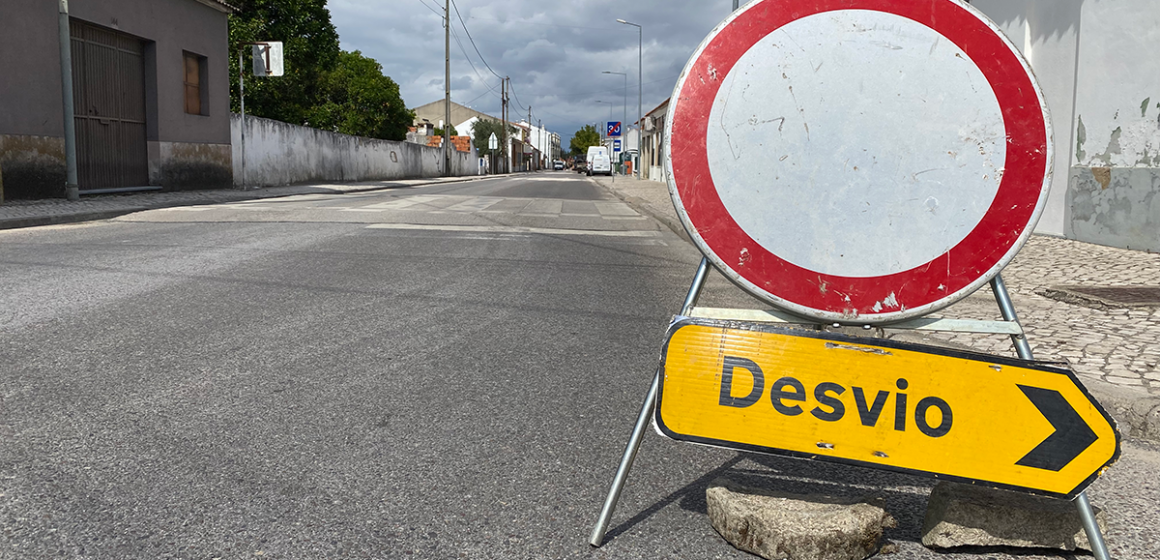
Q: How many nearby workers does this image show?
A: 0